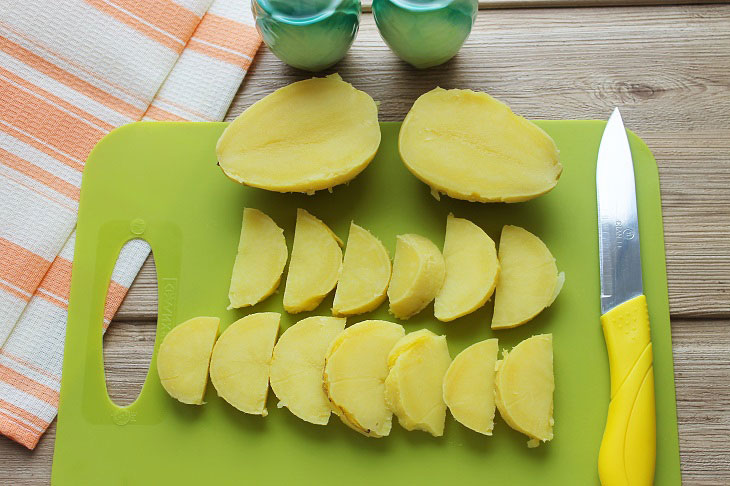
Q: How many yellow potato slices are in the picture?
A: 13